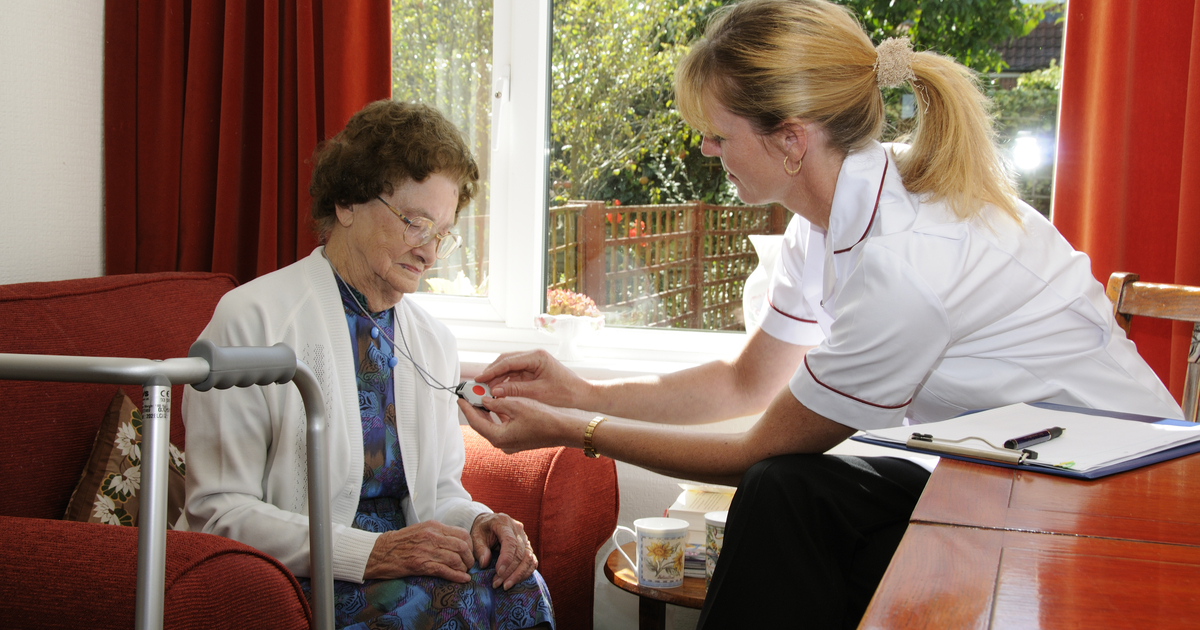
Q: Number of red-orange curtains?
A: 2